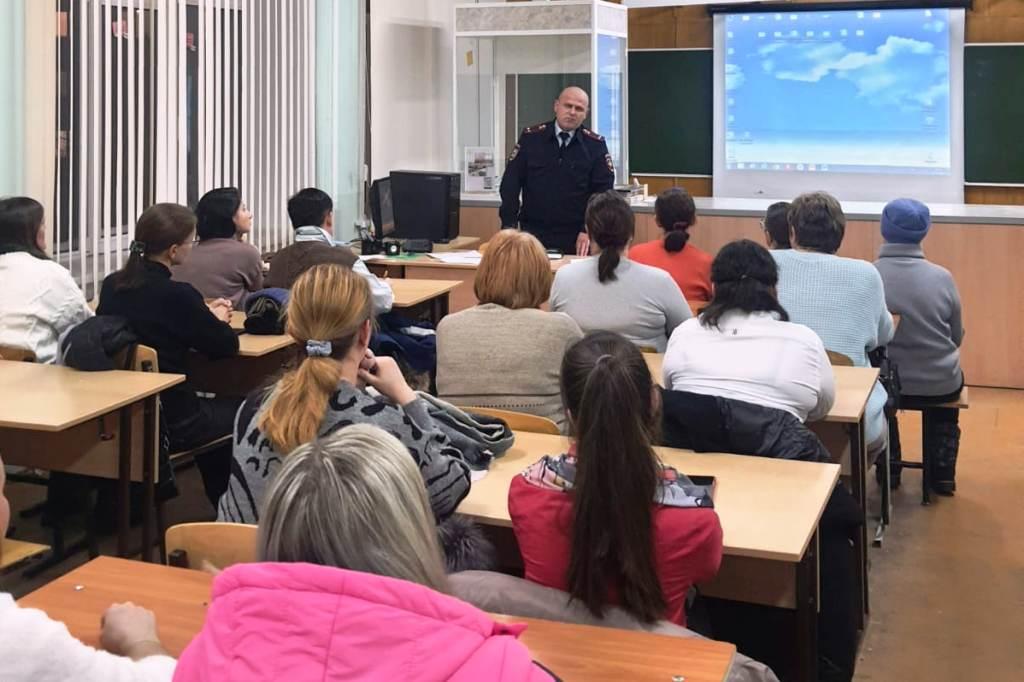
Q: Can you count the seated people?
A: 15